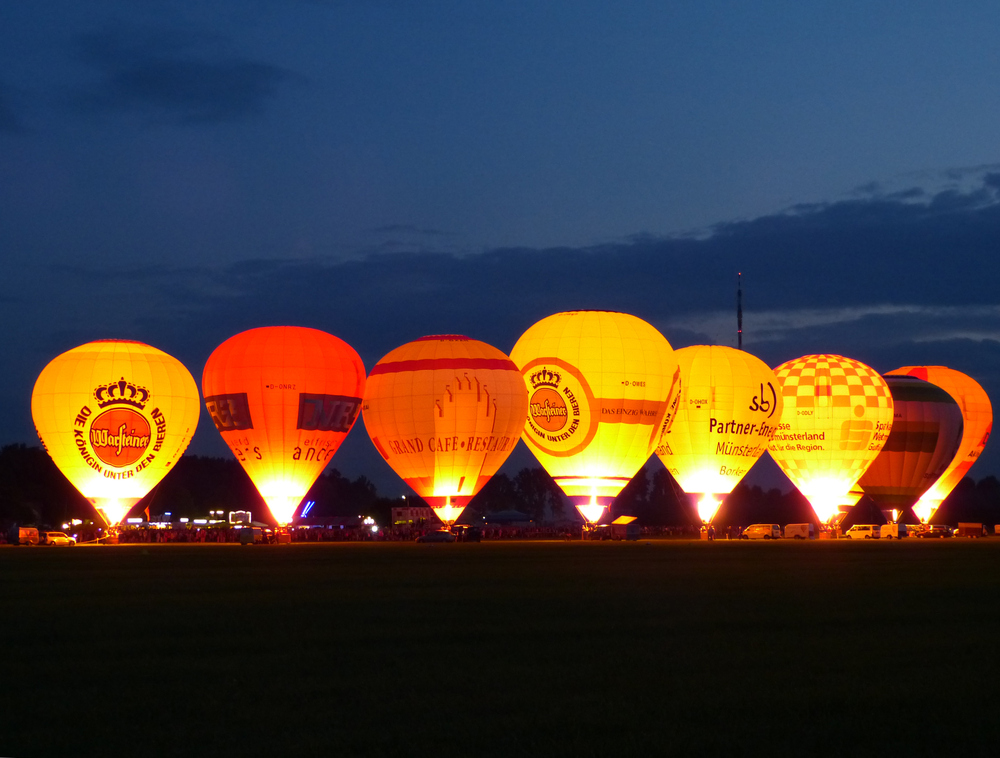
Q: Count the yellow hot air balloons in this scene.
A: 4